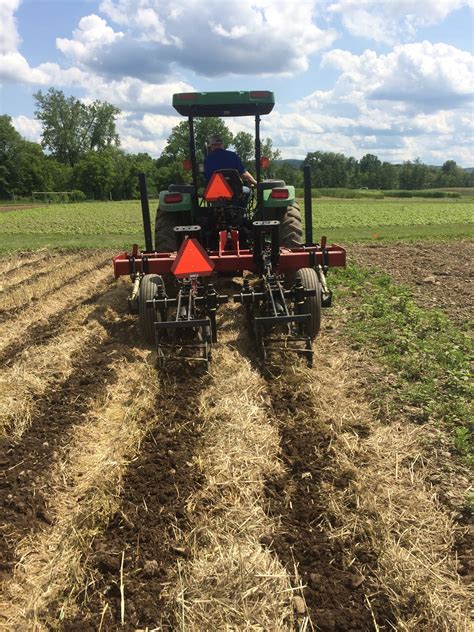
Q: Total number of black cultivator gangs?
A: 2